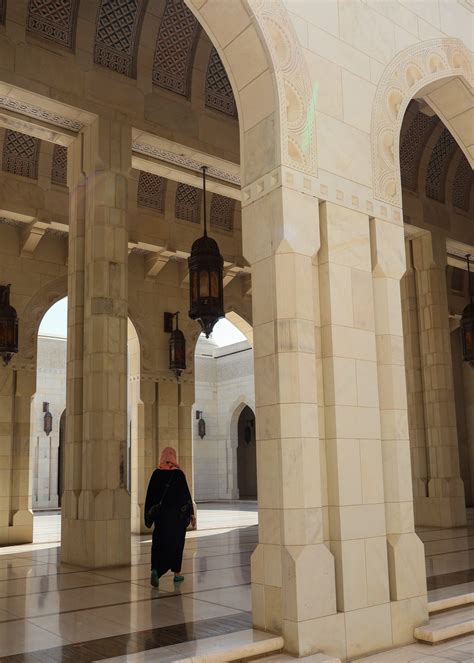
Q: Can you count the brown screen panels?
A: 12